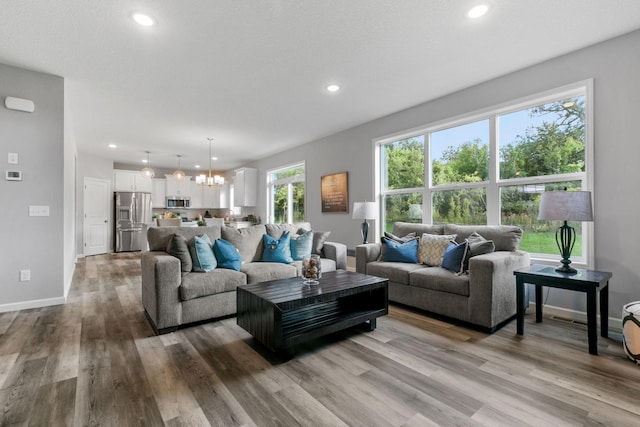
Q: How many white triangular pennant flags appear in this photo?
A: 0